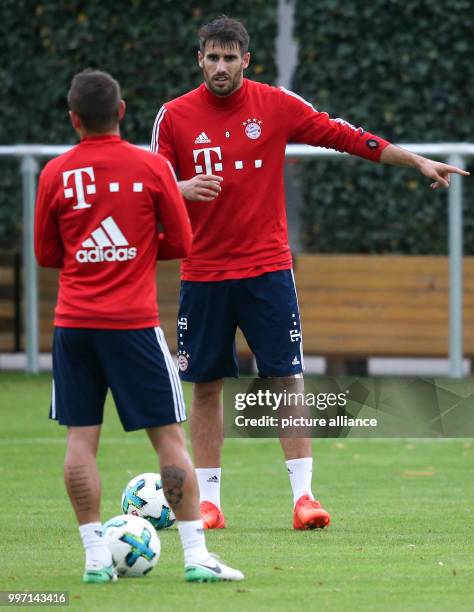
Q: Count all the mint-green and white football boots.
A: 2